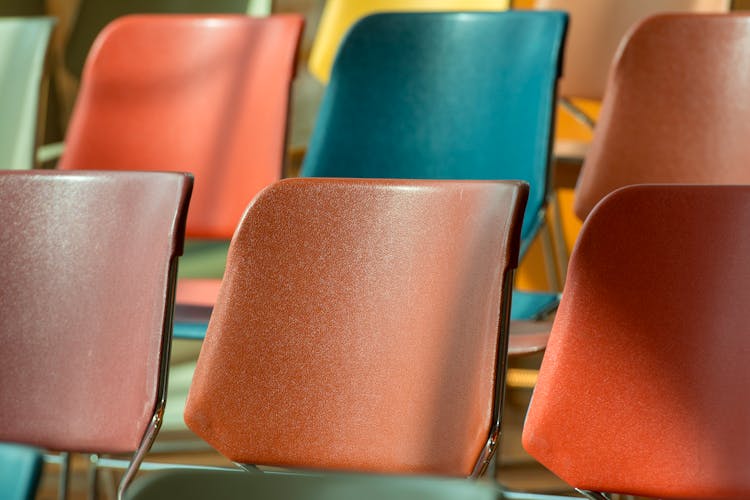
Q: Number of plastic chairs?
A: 12